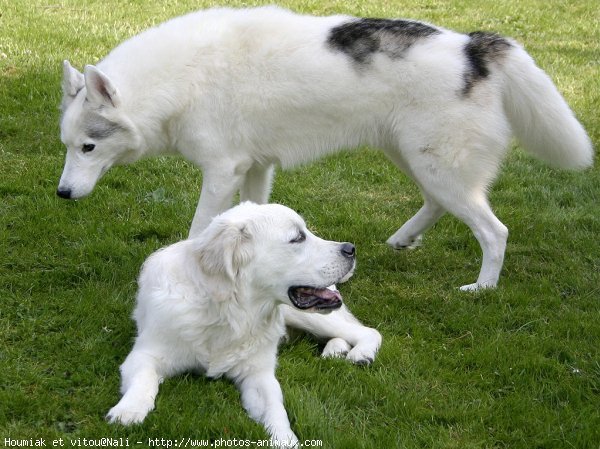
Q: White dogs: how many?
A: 2